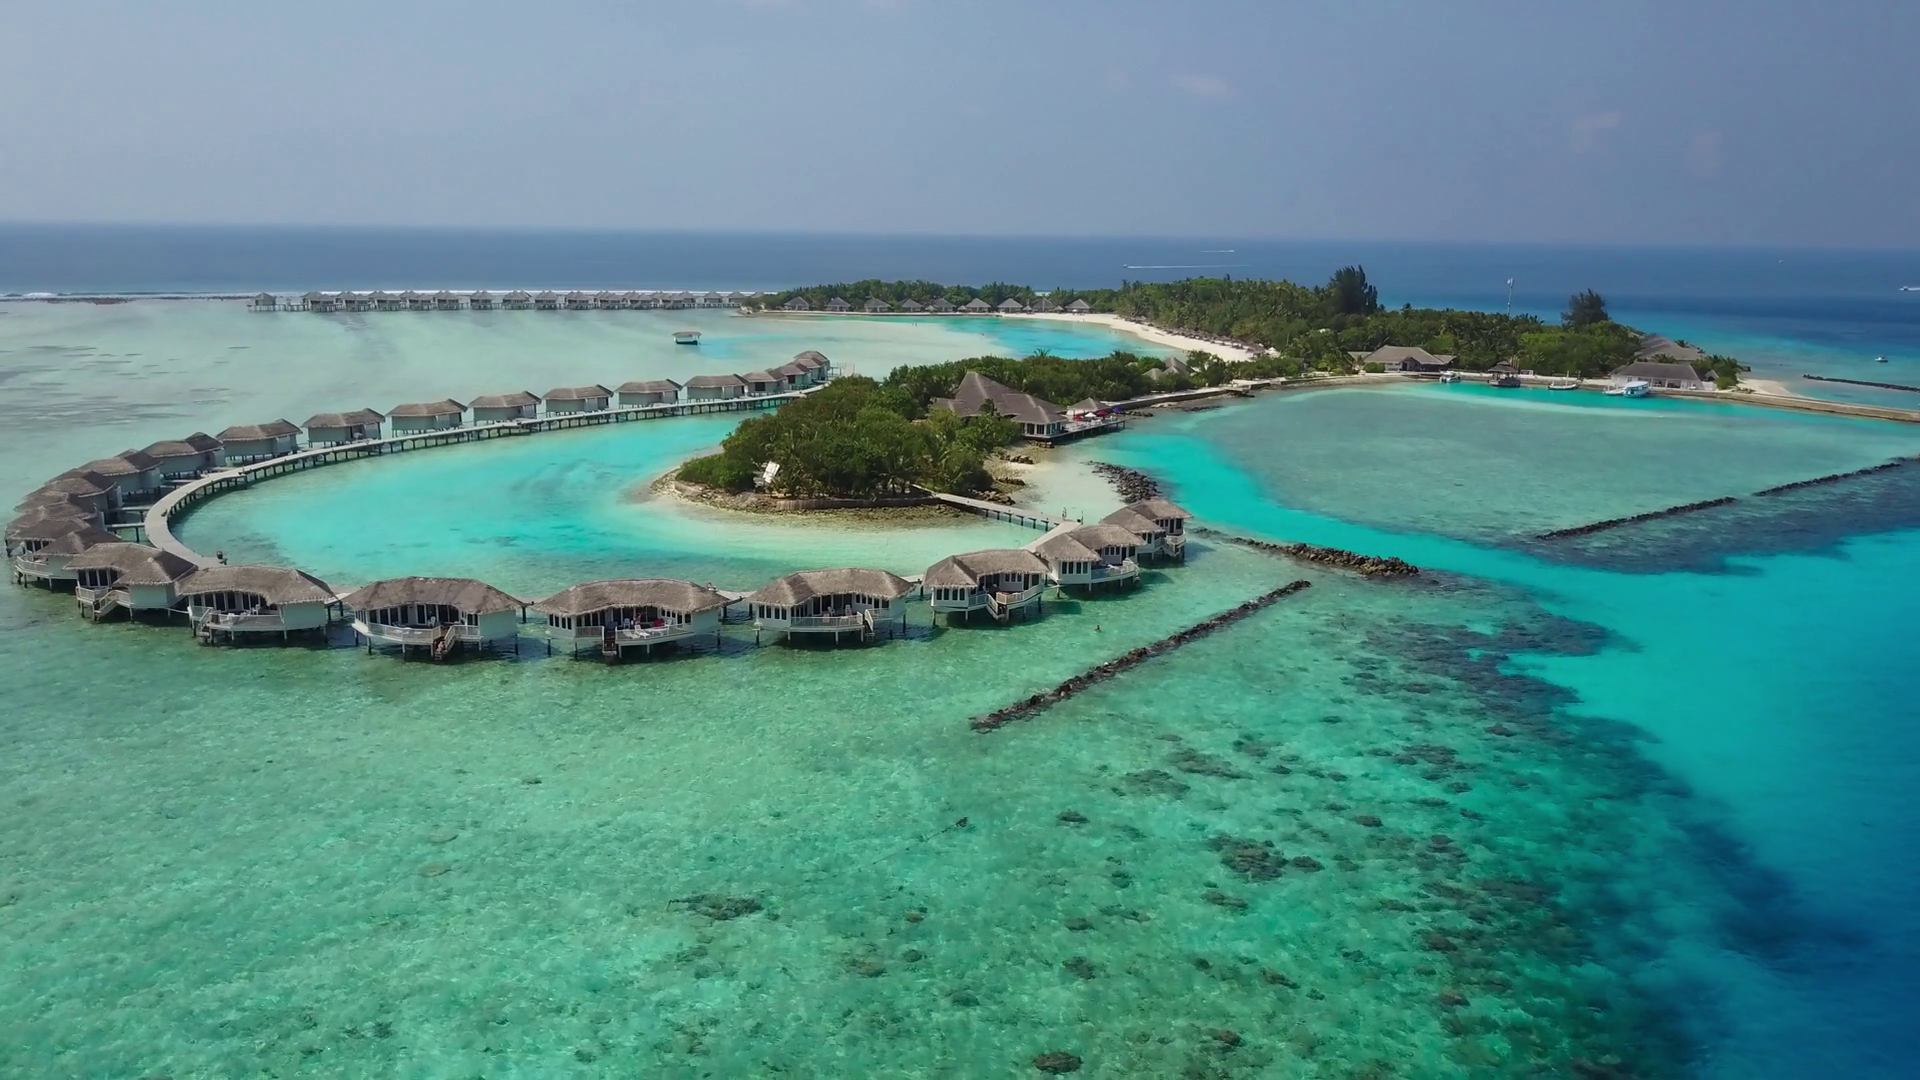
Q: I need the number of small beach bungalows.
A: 9